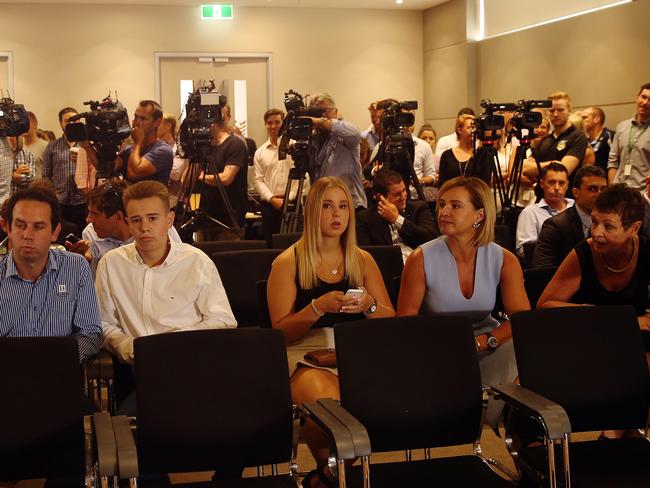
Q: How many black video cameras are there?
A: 7